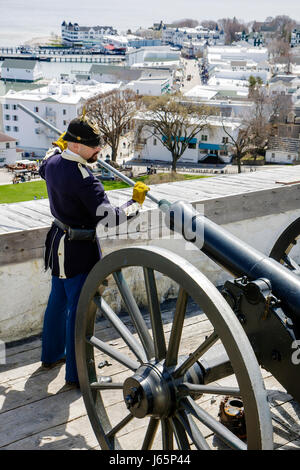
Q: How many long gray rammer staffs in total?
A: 1